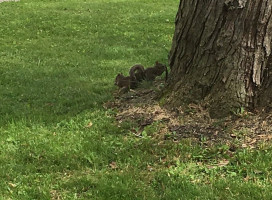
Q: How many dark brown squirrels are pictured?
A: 2